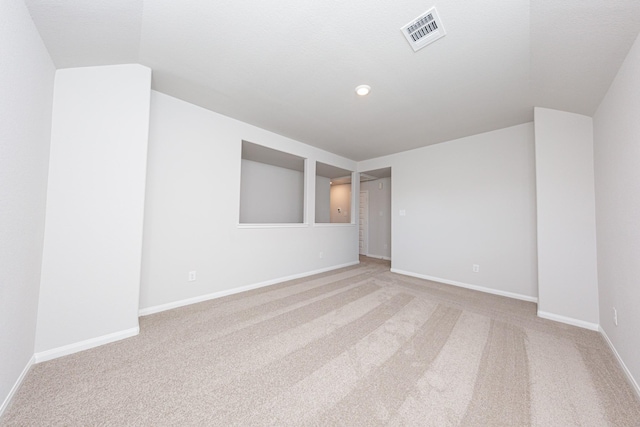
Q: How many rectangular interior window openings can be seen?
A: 2